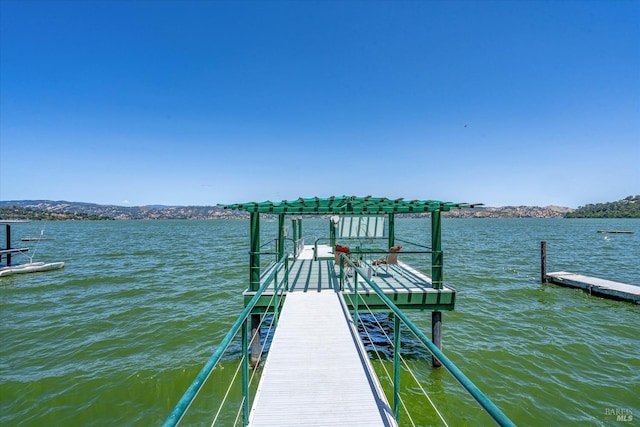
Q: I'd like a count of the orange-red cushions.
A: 2